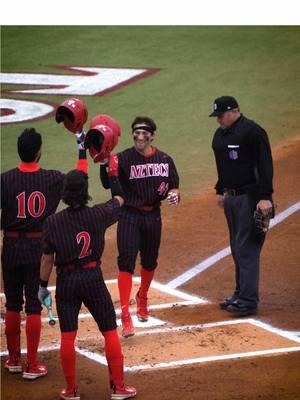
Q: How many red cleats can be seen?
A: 6